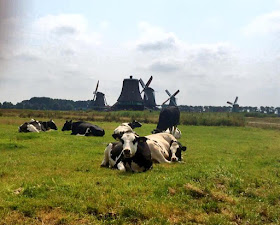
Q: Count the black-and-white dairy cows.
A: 6